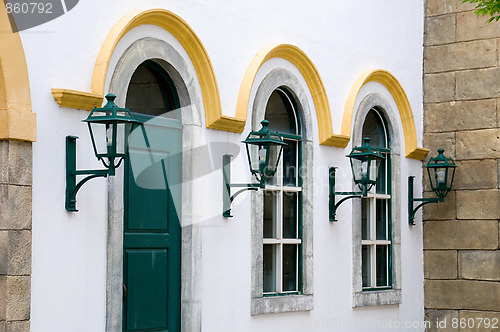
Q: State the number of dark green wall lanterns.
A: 4